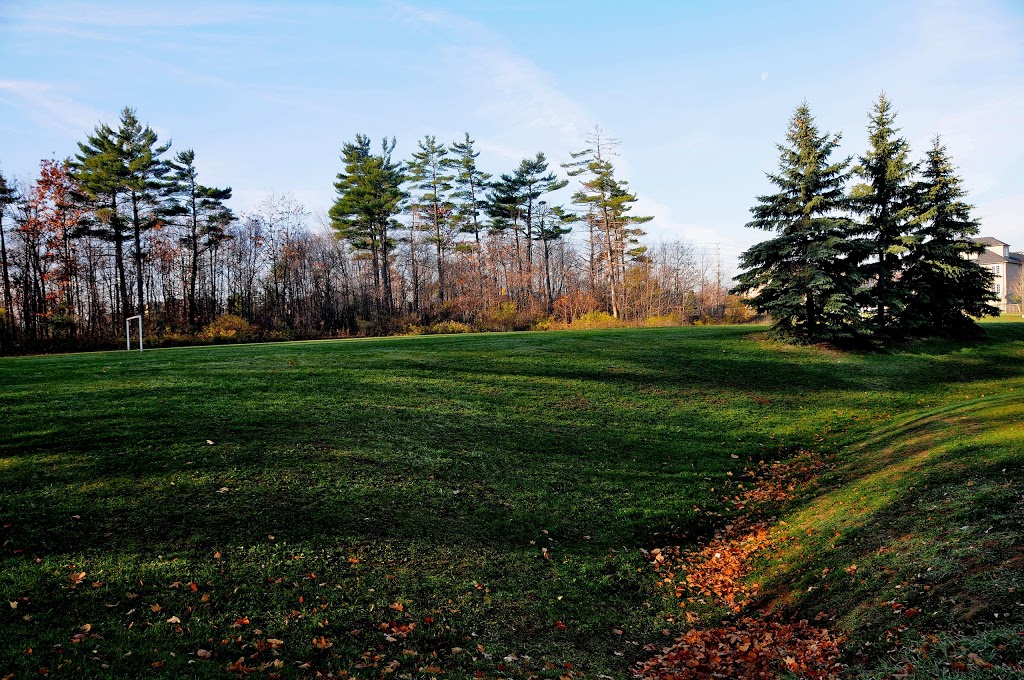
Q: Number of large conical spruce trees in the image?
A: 3